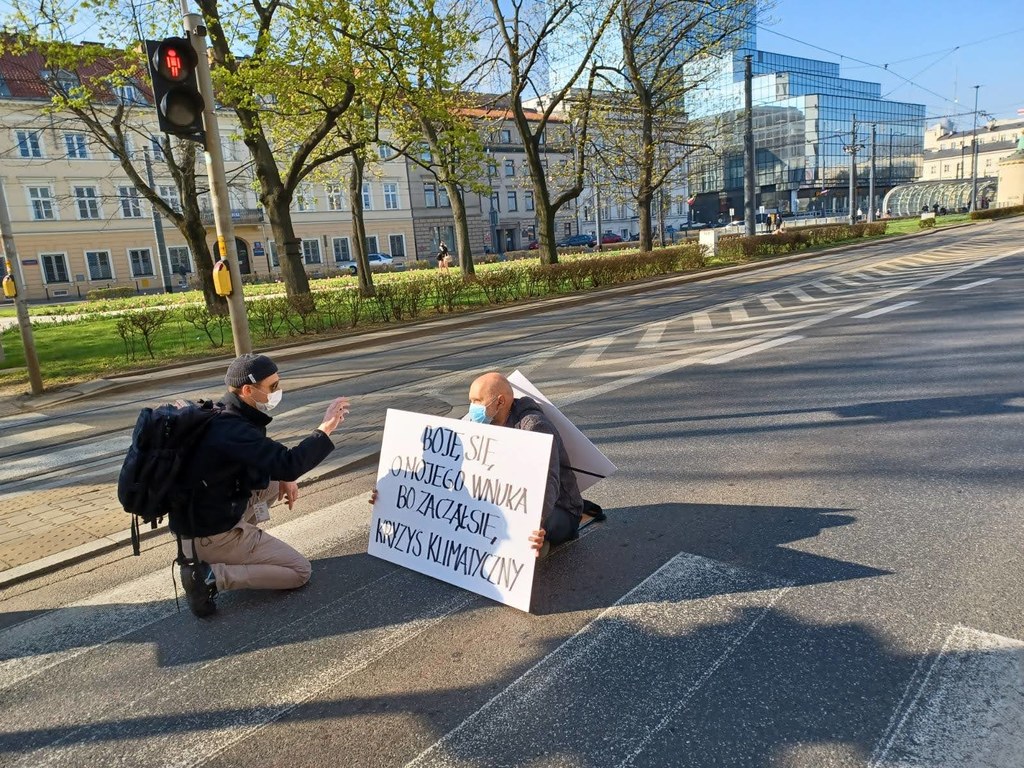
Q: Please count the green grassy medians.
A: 1